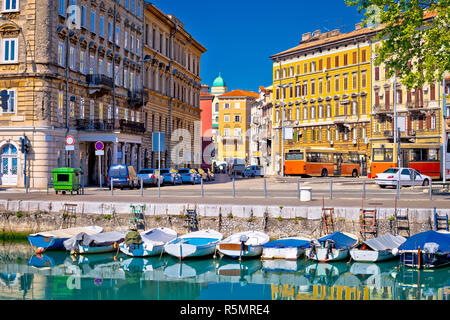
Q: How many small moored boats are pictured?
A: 9